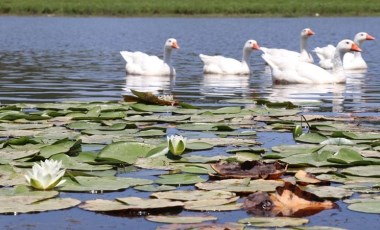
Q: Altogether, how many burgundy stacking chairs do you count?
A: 0